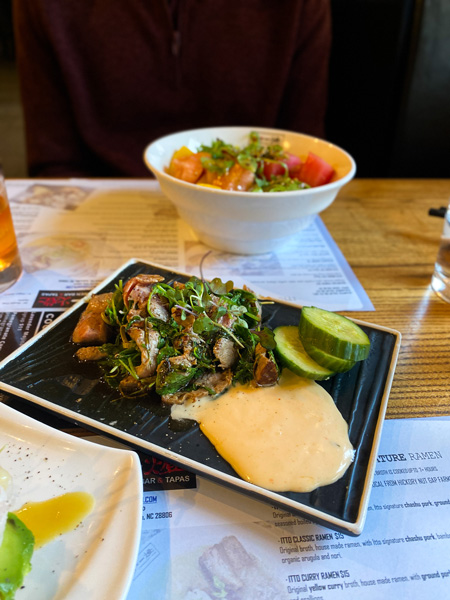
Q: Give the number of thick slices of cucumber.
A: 3